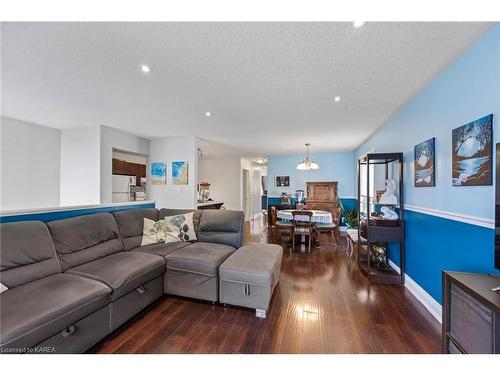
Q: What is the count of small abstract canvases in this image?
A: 2